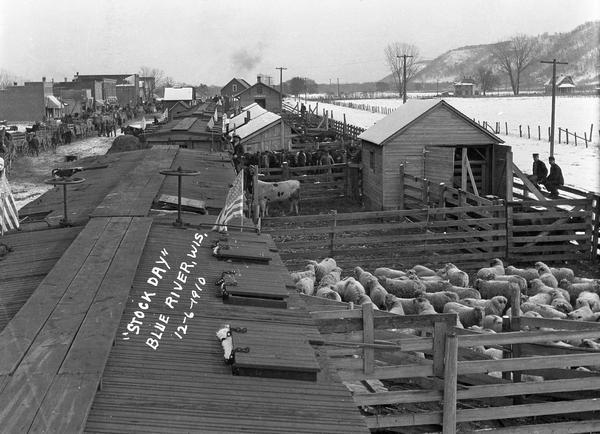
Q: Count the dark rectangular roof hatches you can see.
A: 3